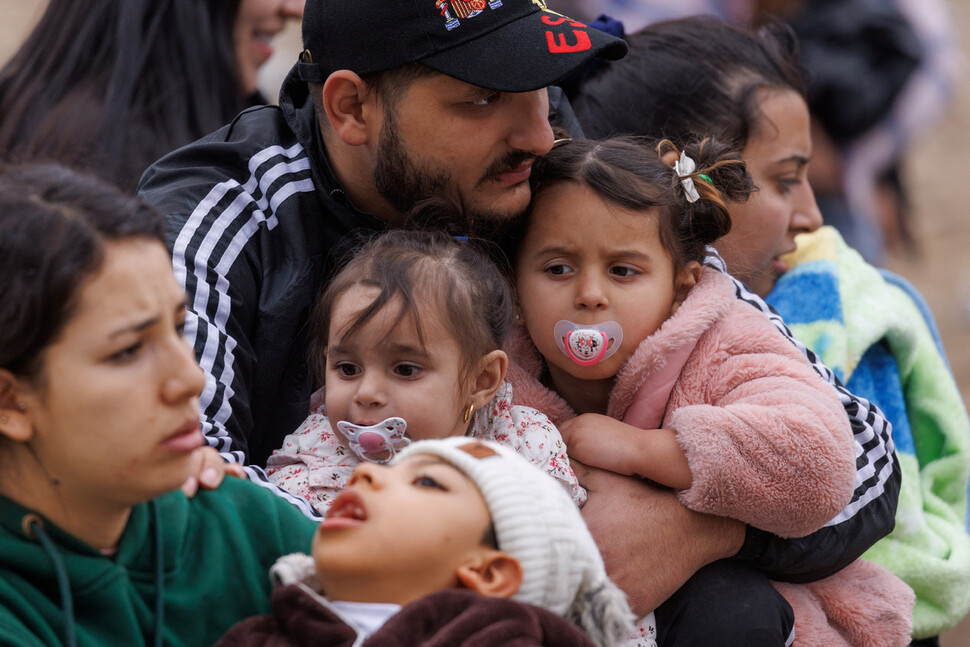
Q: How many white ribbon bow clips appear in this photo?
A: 1